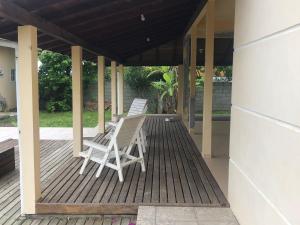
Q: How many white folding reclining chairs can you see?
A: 2